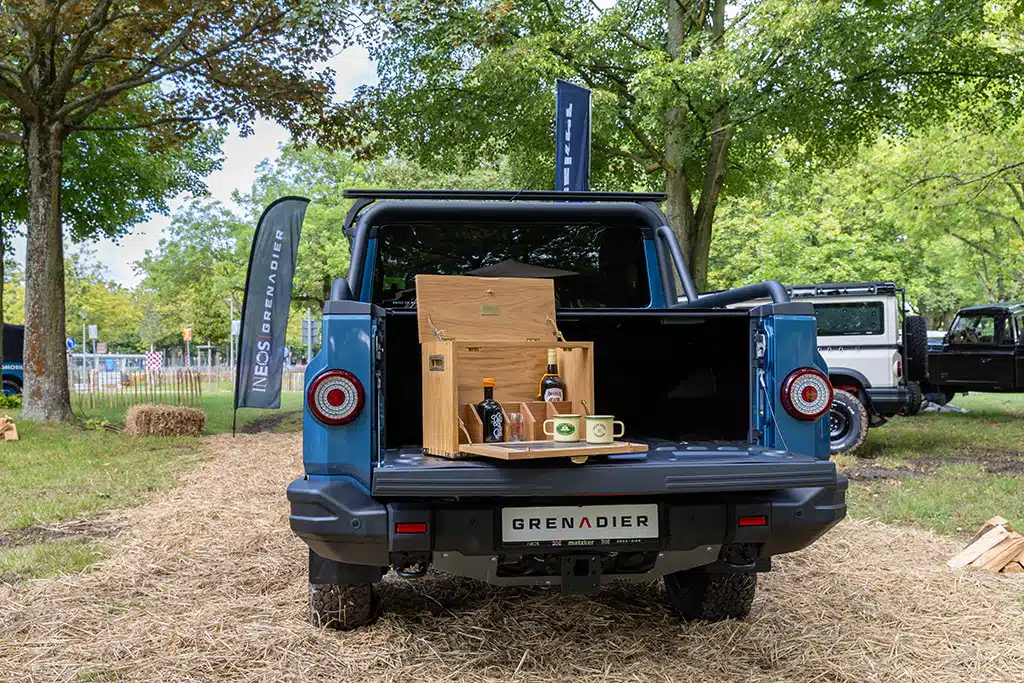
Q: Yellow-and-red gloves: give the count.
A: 0